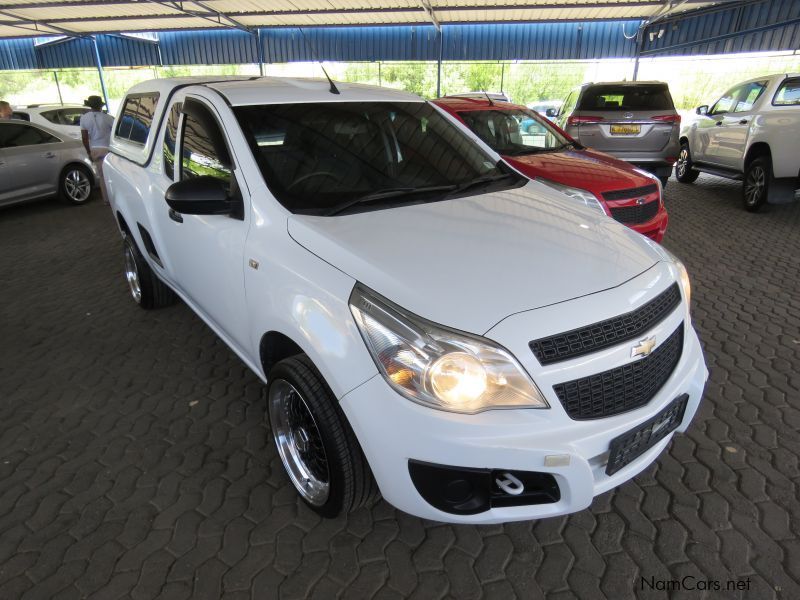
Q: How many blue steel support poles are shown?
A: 4